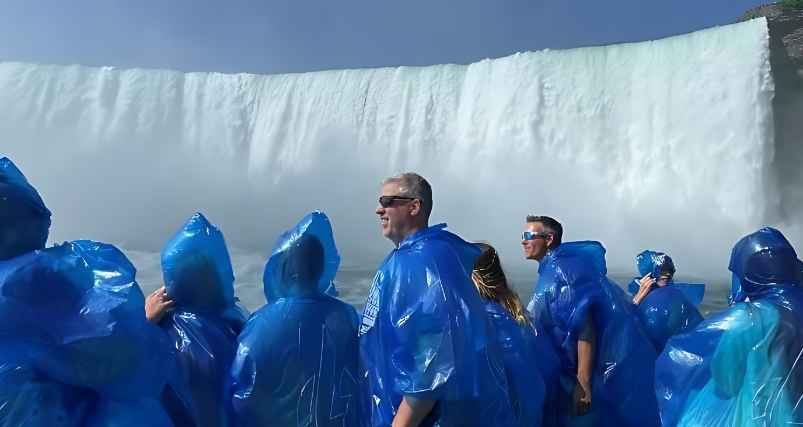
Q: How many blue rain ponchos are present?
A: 9